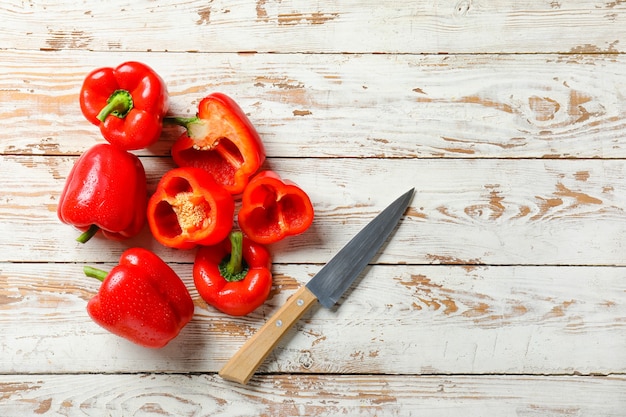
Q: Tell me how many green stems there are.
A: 5